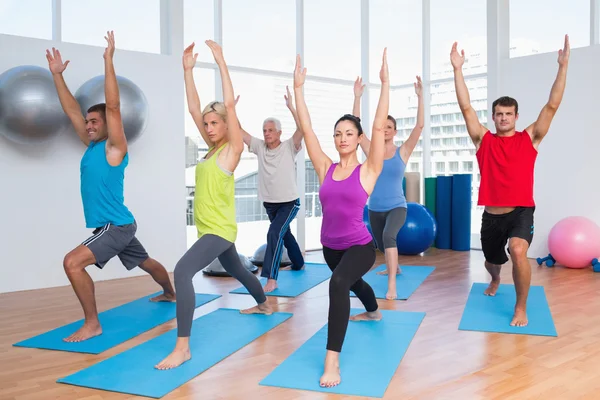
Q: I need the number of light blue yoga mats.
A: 6